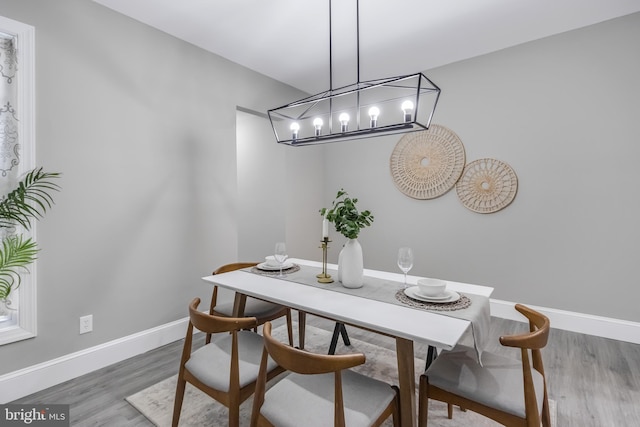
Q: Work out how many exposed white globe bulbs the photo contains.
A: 5